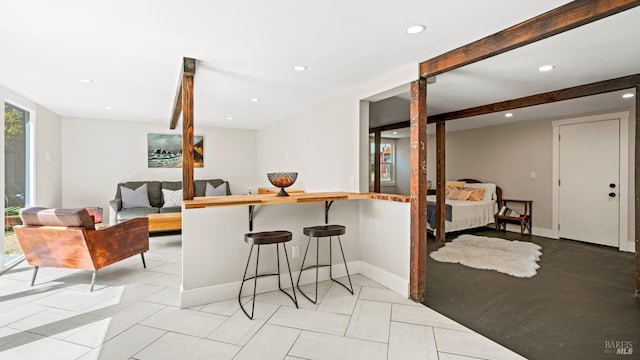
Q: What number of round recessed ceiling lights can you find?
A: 10